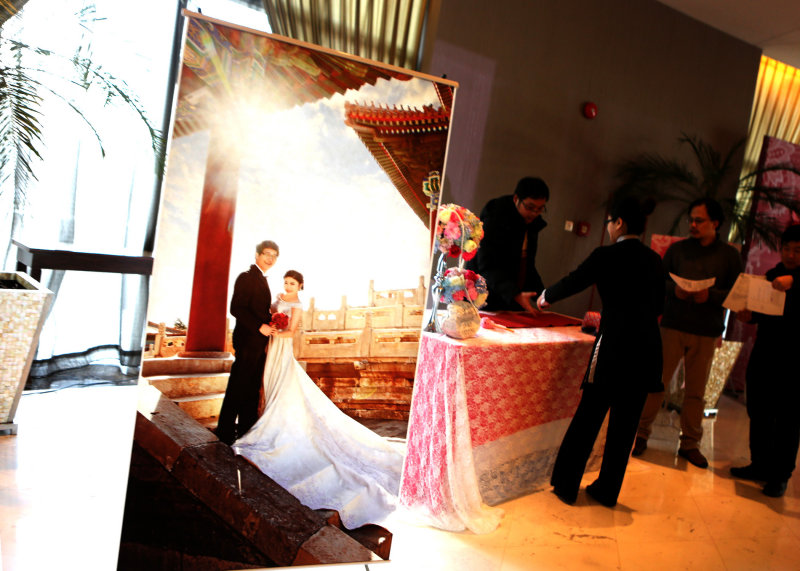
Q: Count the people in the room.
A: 4